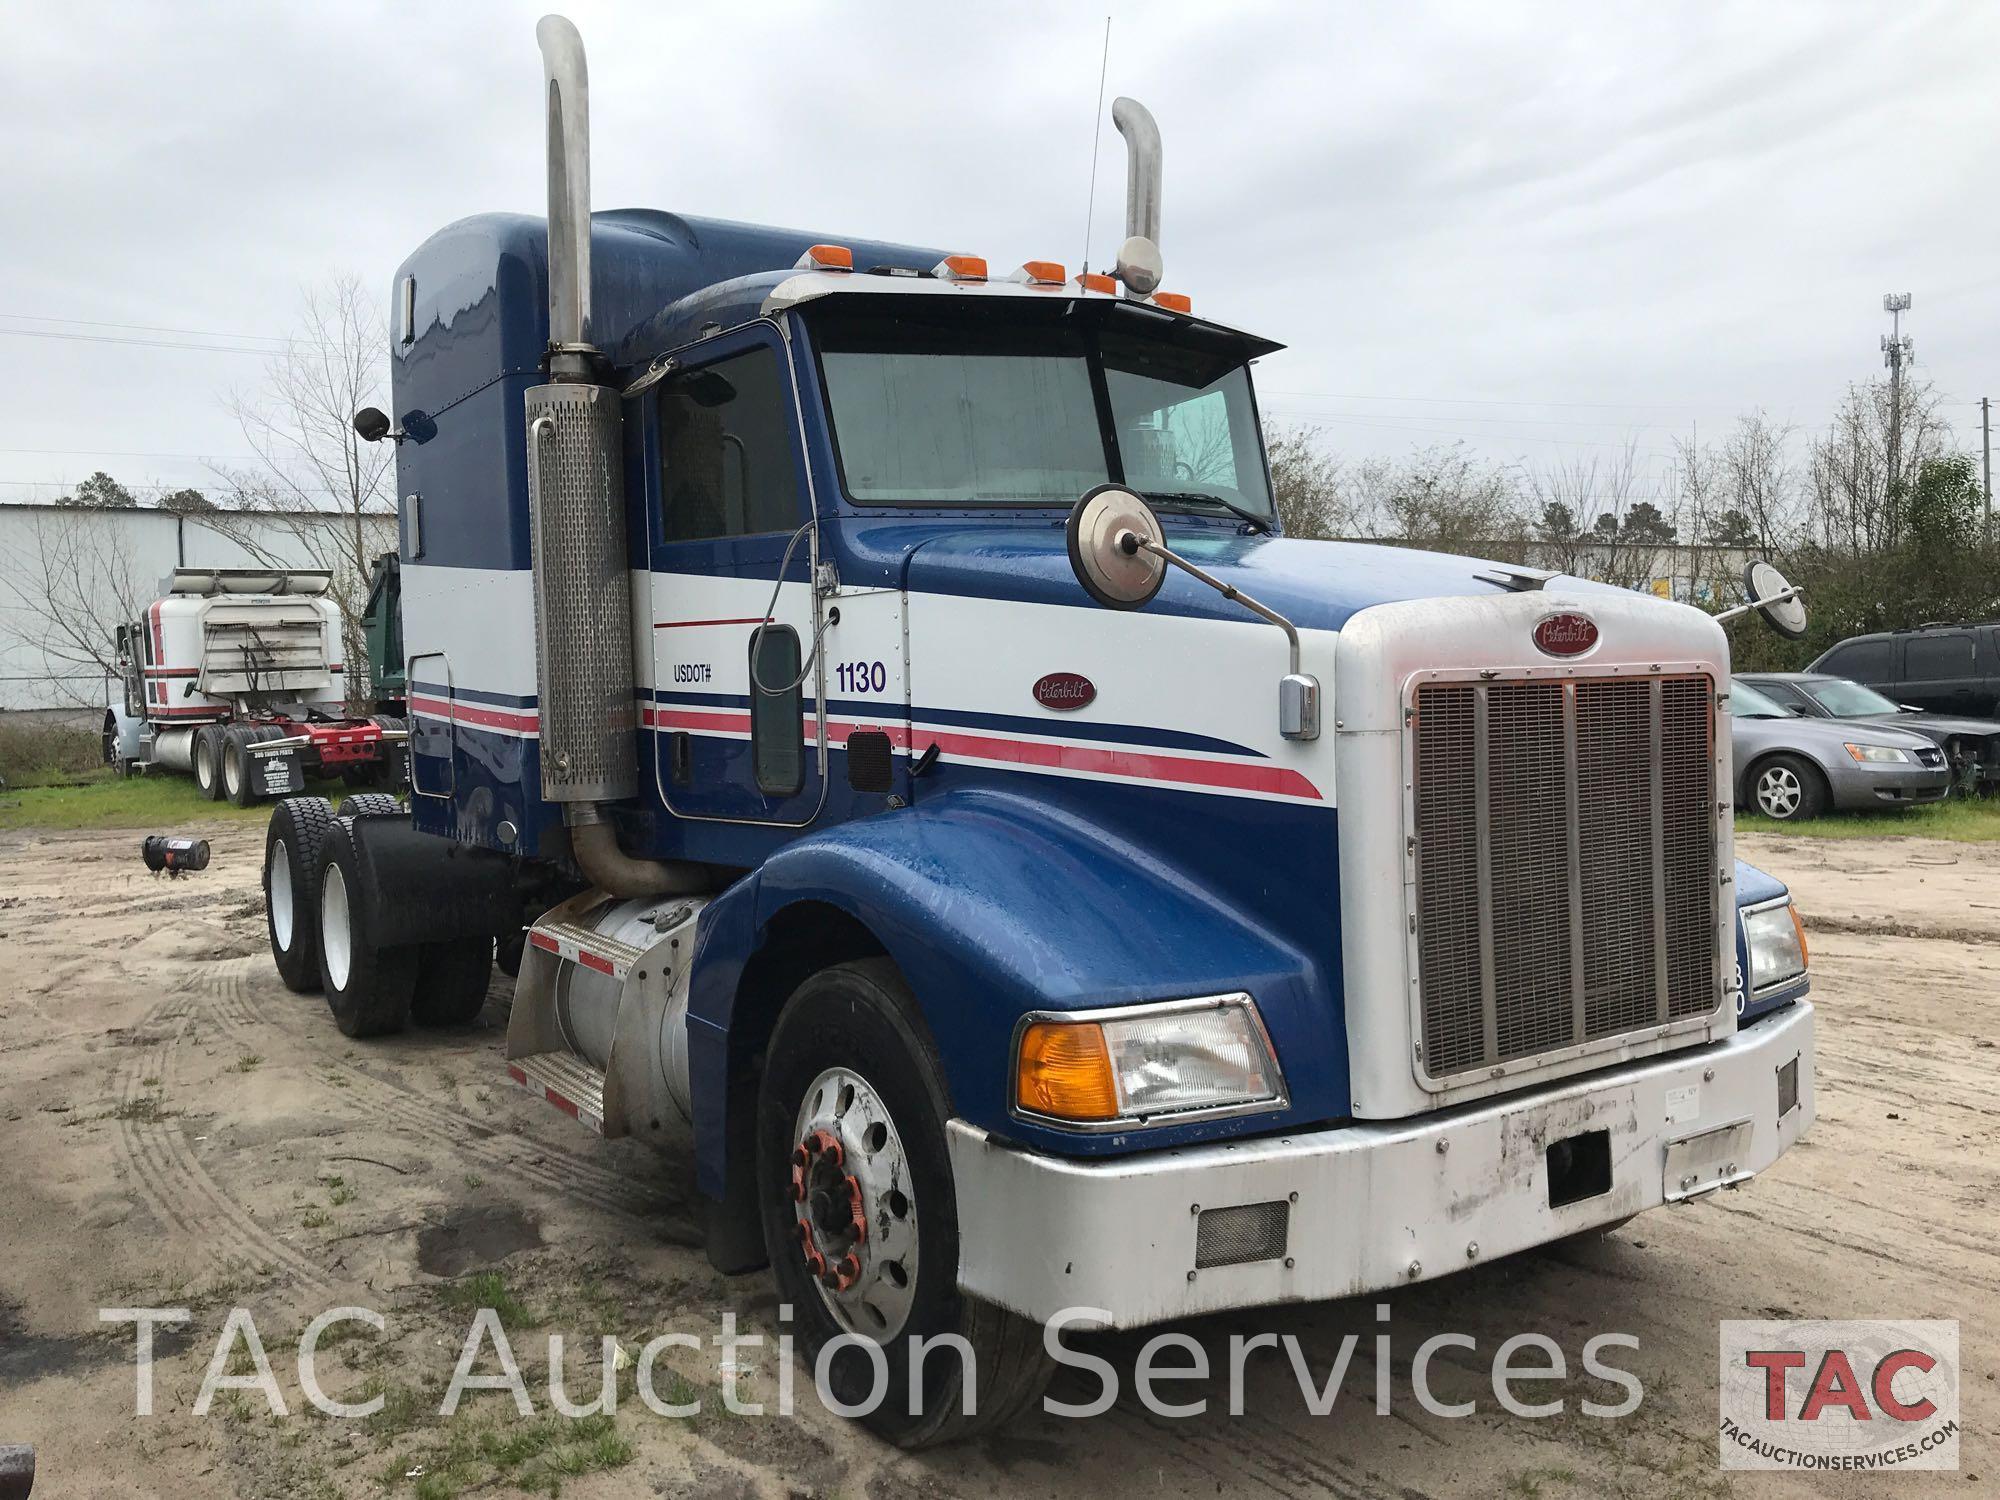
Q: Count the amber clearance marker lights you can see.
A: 5